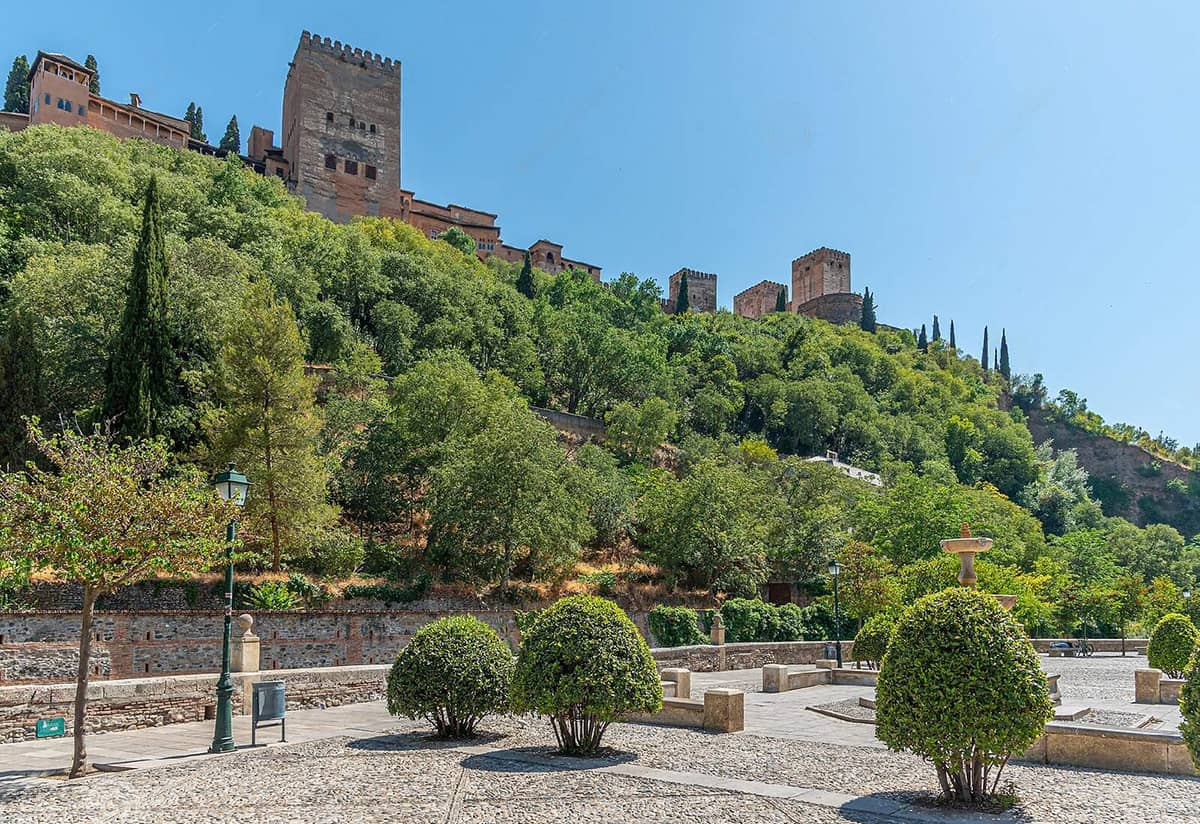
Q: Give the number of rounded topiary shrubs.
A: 6